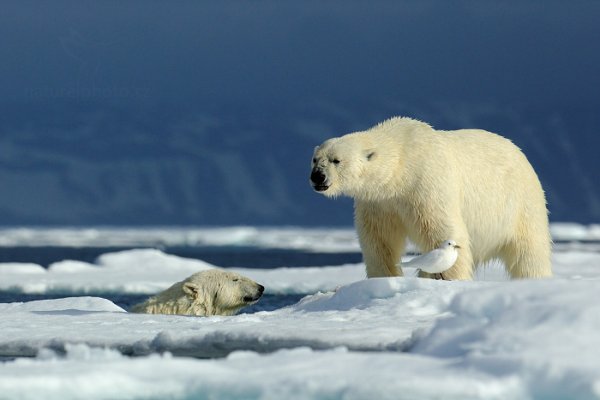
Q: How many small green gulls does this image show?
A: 0